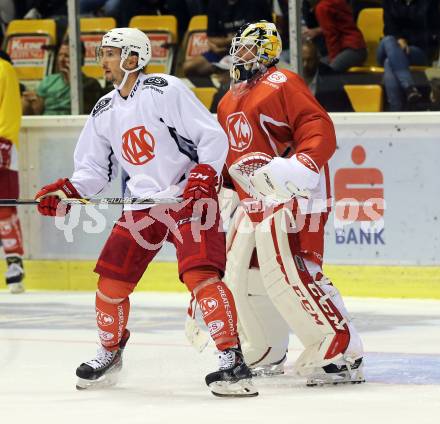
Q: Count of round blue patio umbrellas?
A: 0